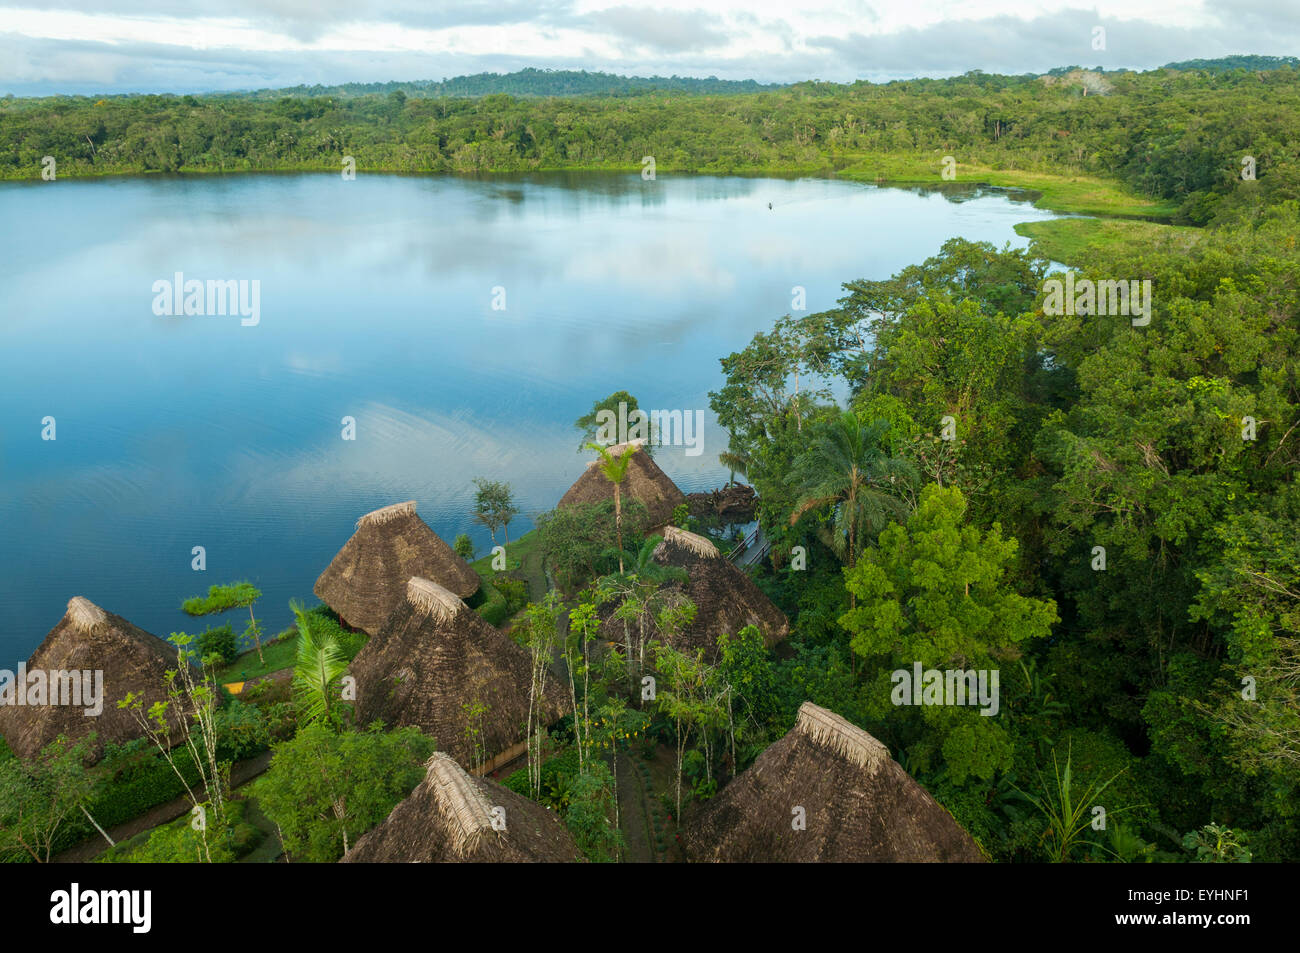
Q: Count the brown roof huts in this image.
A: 7